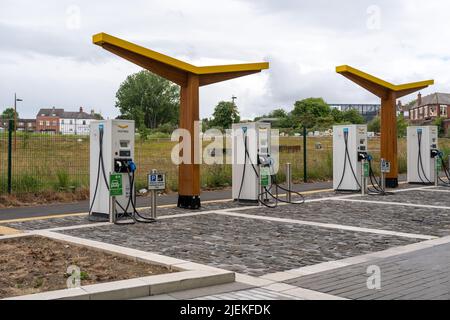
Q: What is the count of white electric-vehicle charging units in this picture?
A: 4